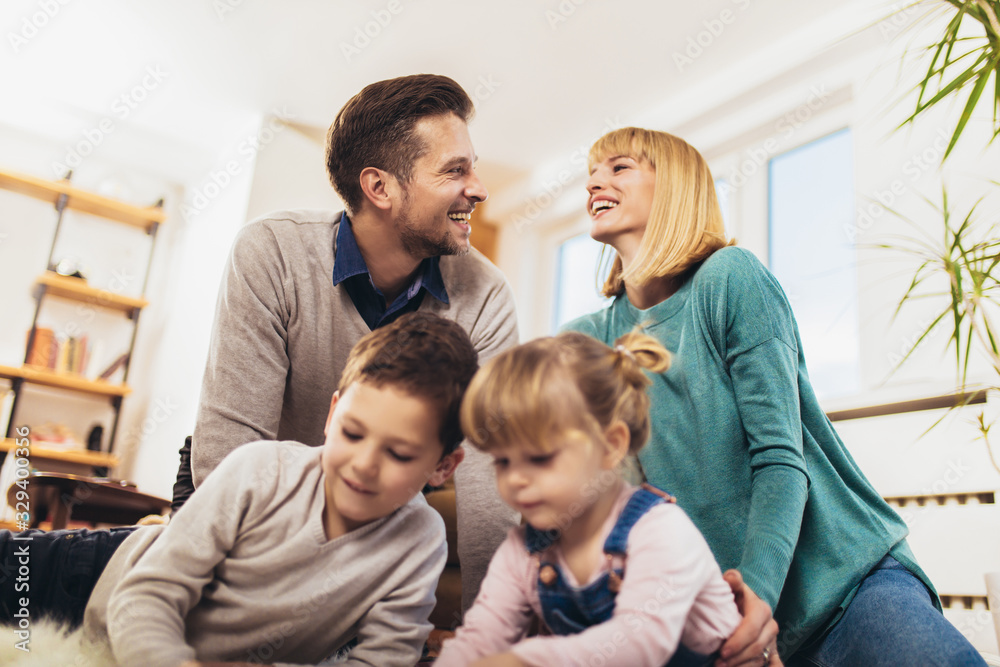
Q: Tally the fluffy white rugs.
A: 1